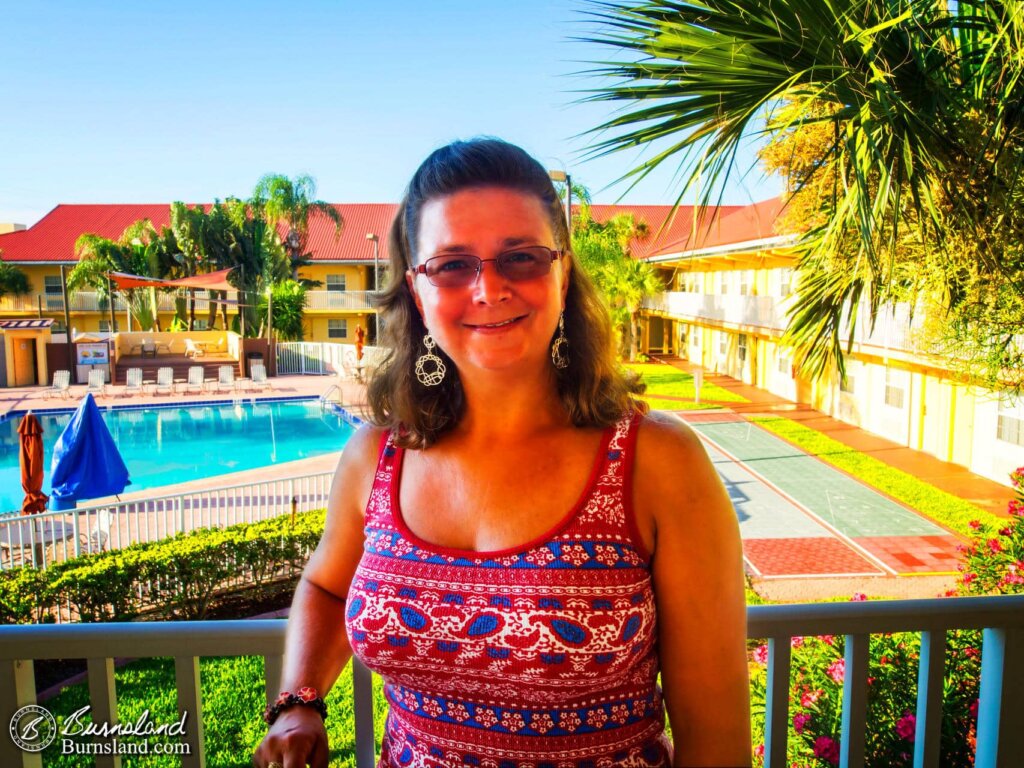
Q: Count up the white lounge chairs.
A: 7